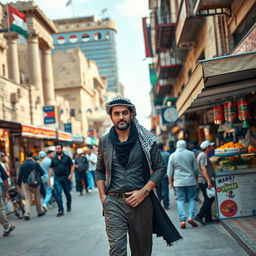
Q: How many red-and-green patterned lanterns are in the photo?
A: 3